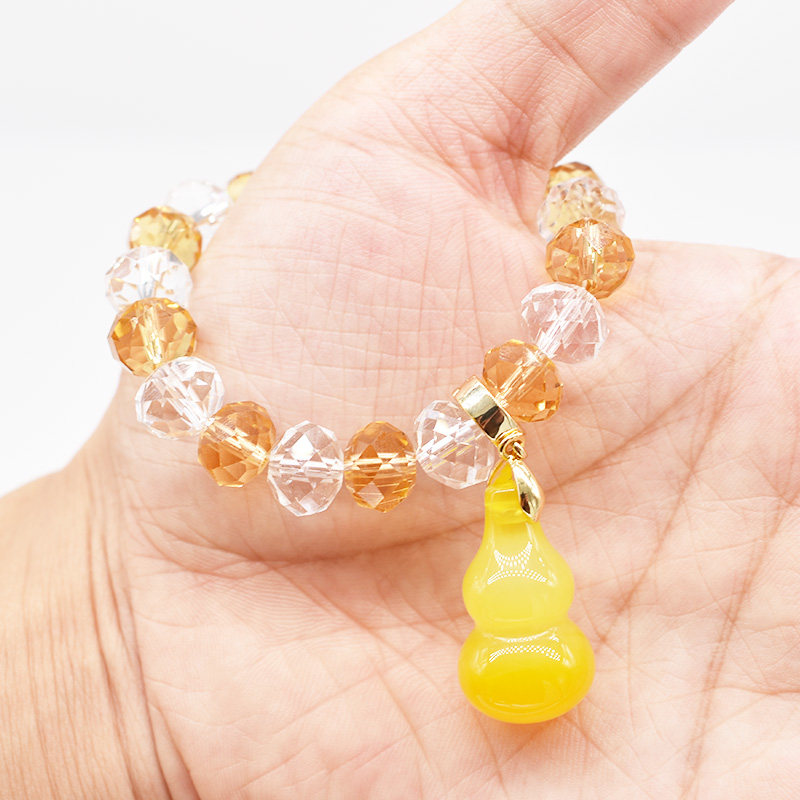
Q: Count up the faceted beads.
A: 15